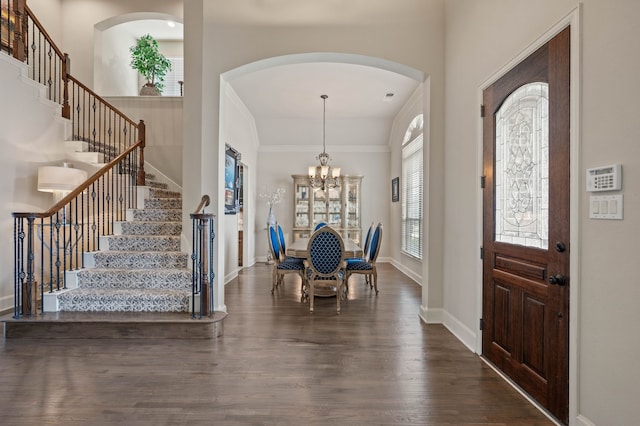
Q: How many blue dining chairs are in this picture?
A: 6